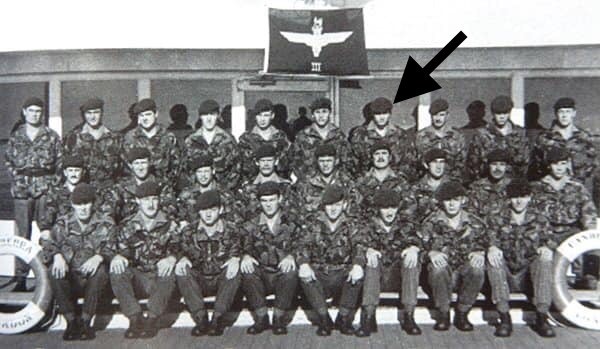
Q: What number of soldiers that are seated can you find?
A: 8